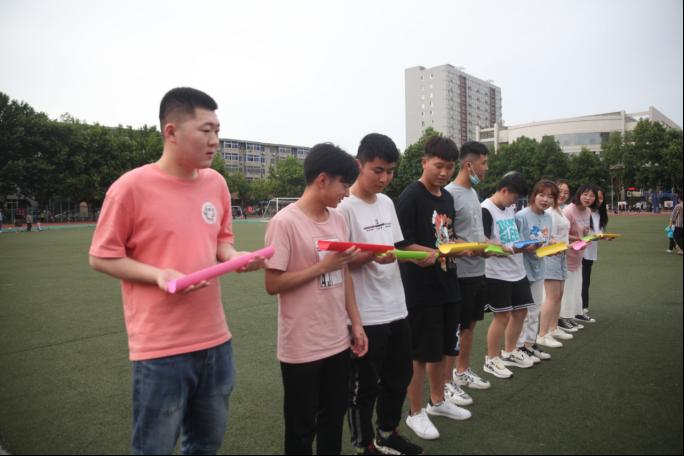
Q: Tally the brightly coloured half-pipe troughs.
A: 10